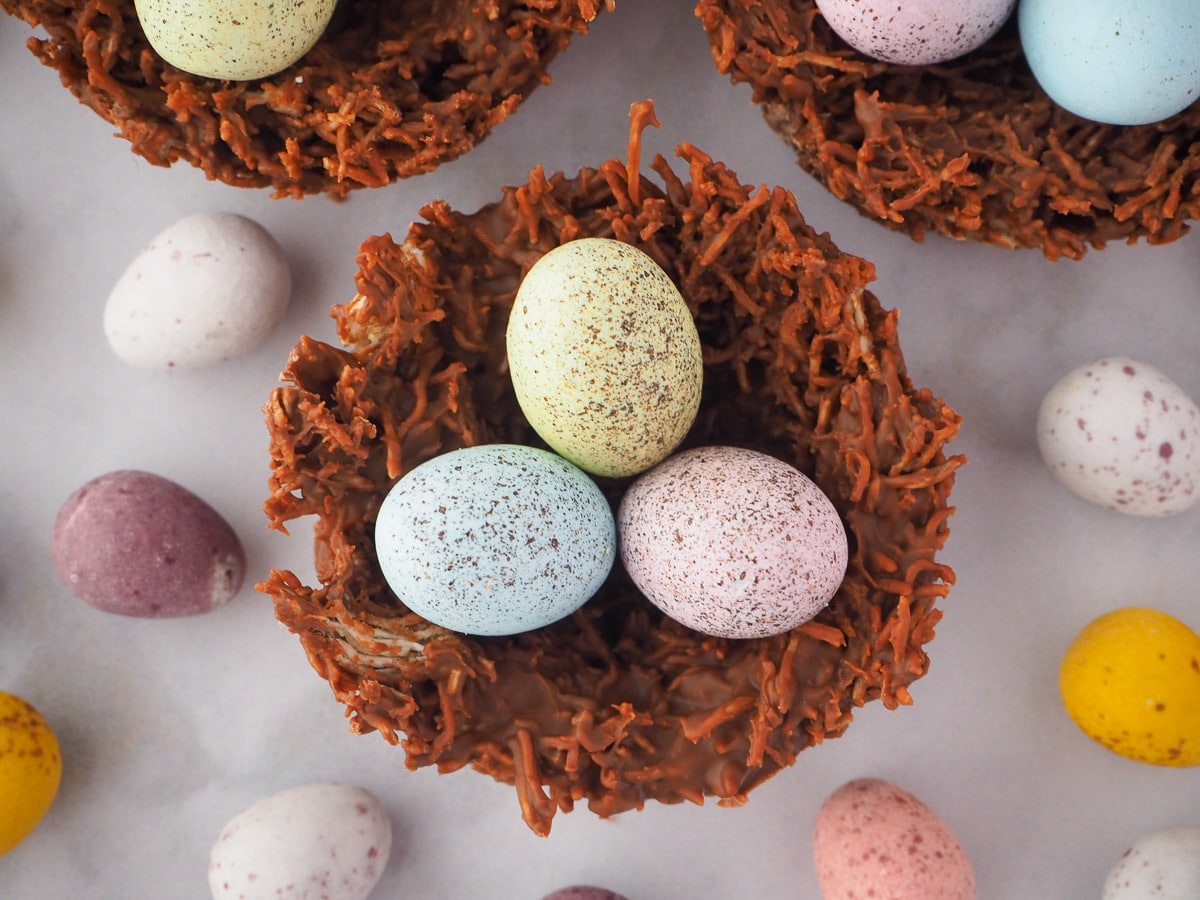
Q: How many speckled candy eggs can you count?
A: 15